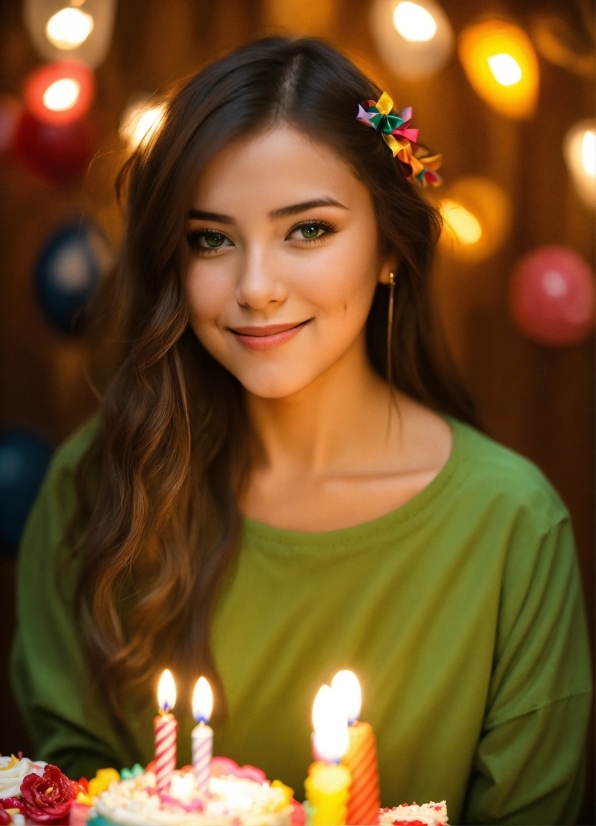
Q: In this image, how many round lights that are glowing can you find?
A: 7